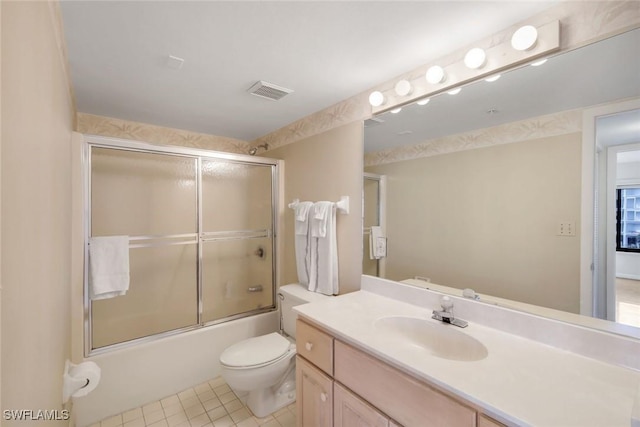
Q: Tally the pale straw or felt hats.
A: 0